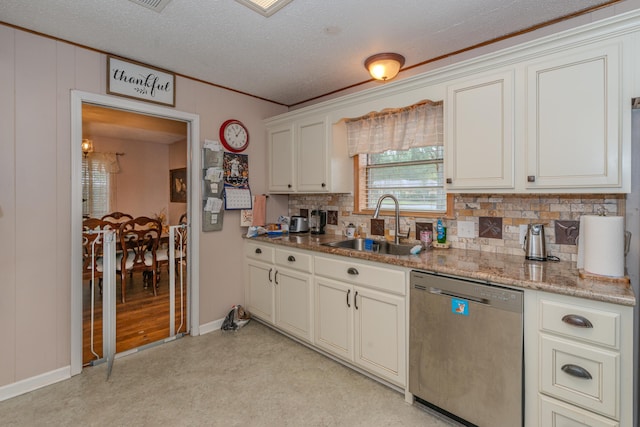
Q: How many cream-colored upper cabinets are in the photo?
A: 4